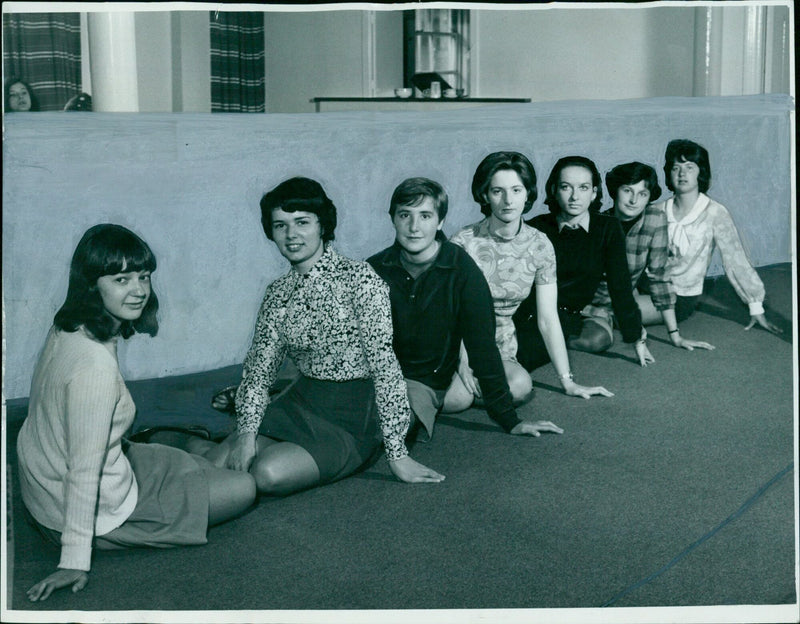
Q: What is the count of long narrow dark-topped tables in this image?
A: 1